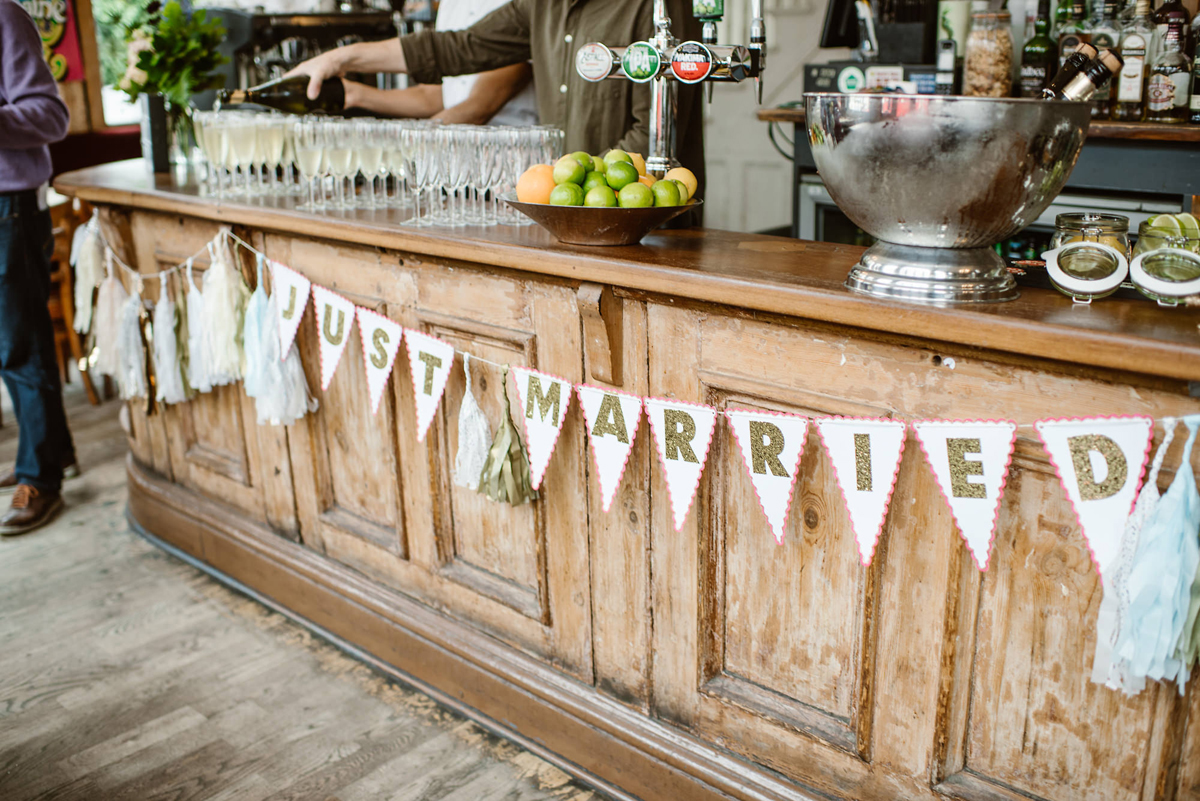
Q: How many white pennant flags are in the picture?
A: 11